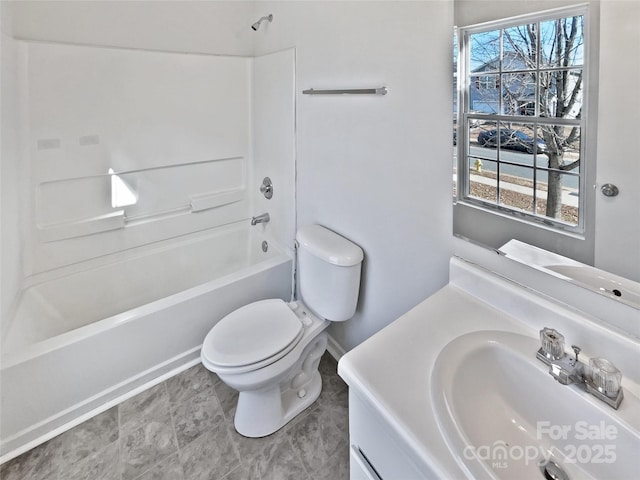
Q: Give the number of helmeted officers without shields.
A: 0